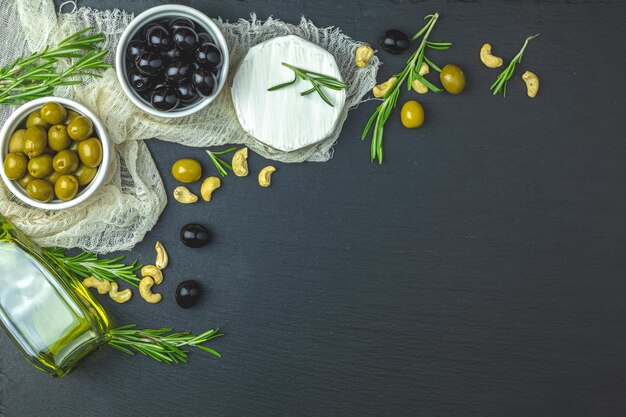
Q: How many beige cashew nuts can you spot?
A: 14